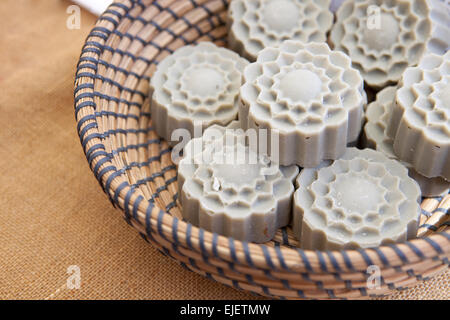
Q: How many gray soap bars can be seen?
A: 8